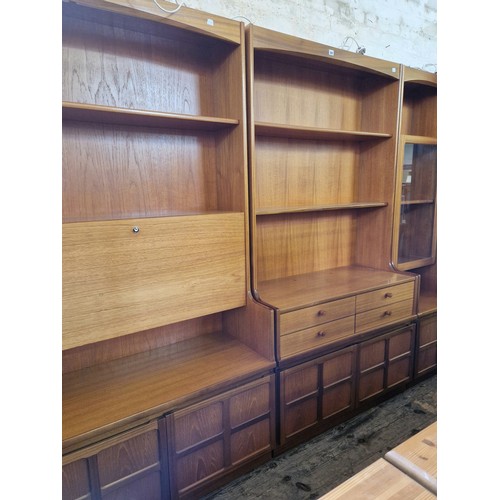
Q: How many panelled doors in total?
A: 5